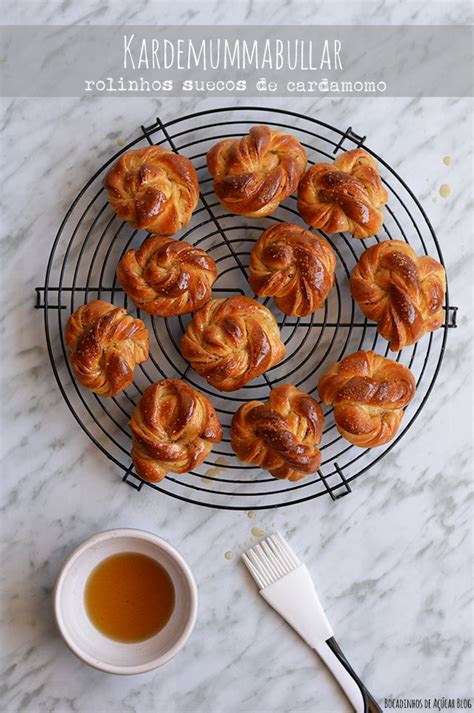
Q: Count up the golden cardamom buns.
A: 11